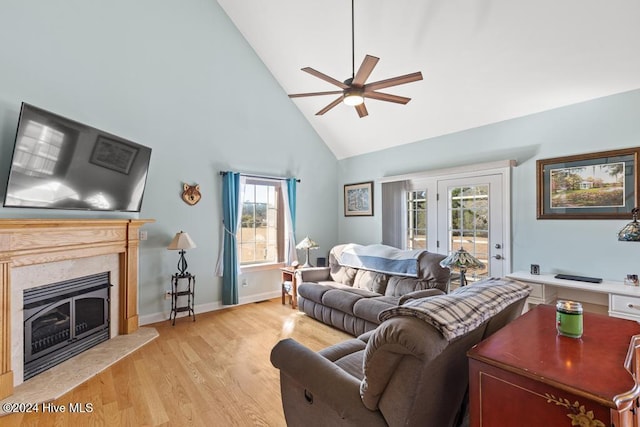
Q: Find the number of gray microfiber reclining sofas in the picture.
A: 2